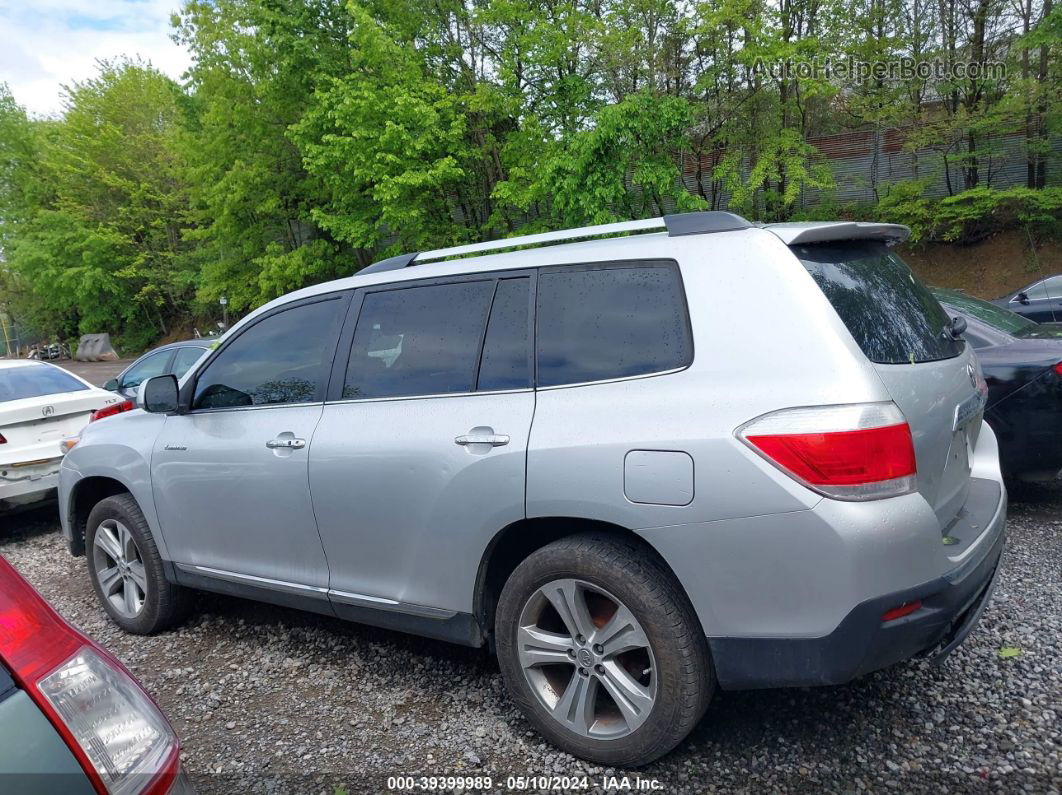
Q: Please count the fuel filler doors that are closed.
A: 1